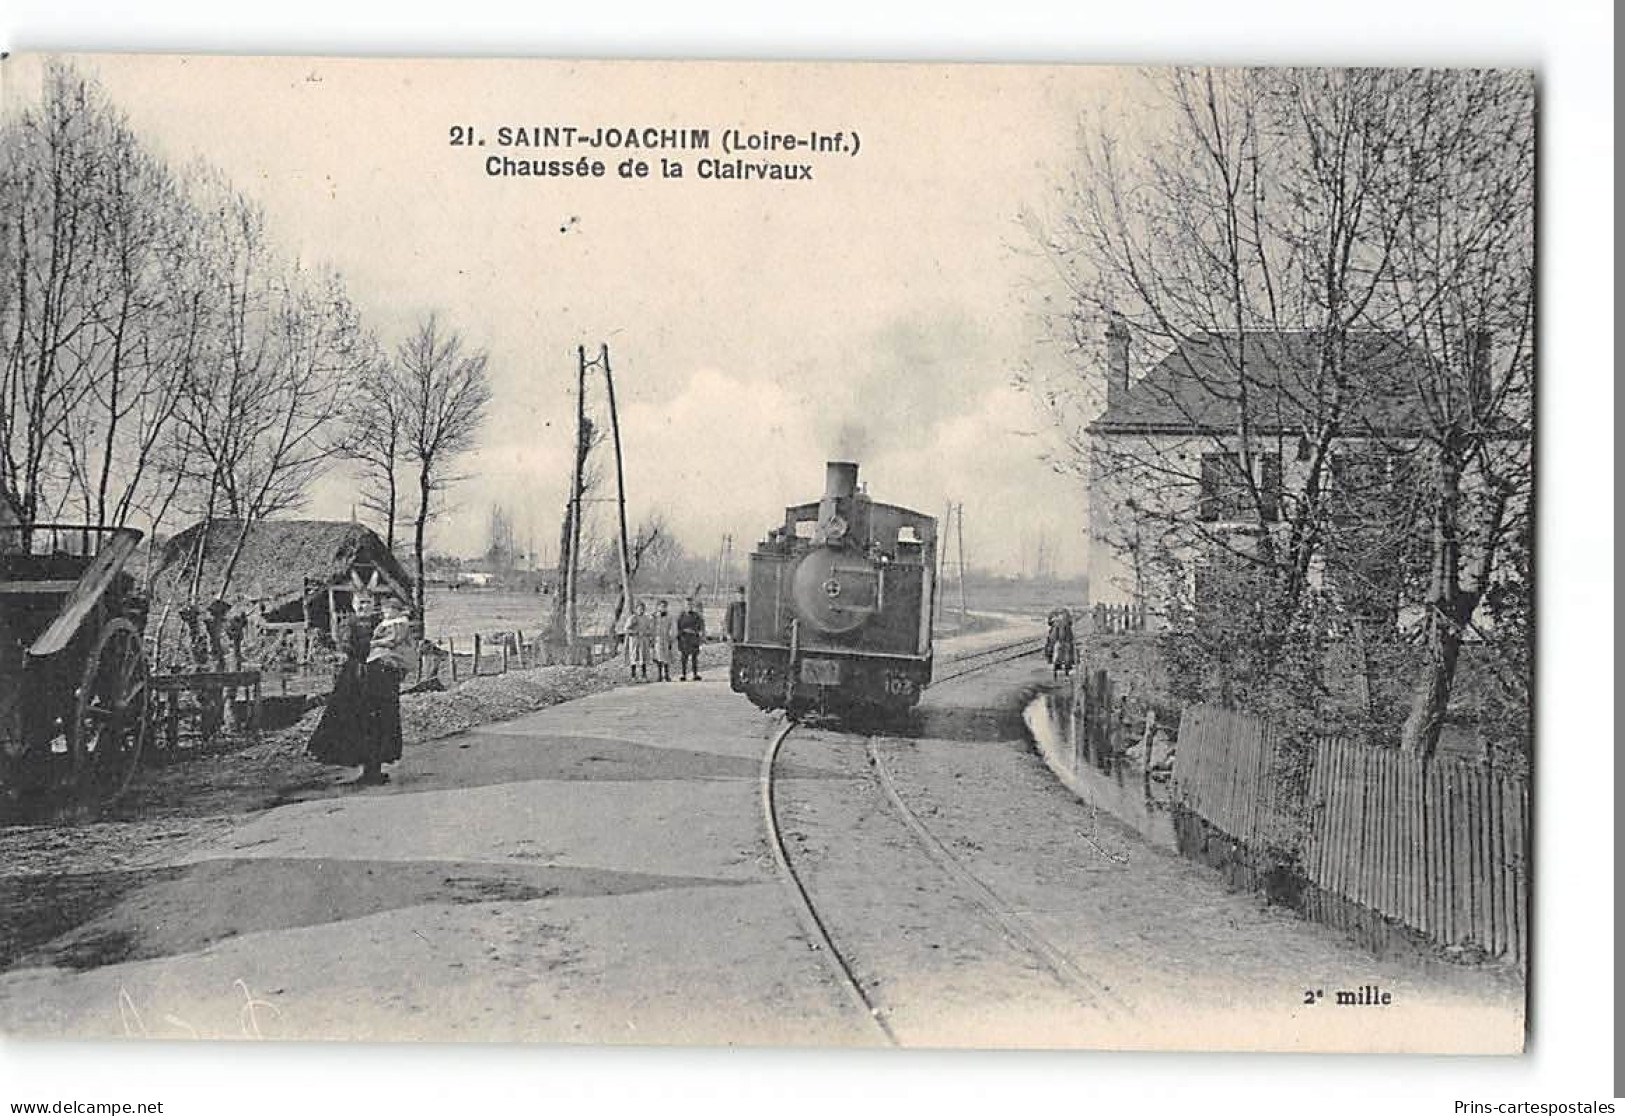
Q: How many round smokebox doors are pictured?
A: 1